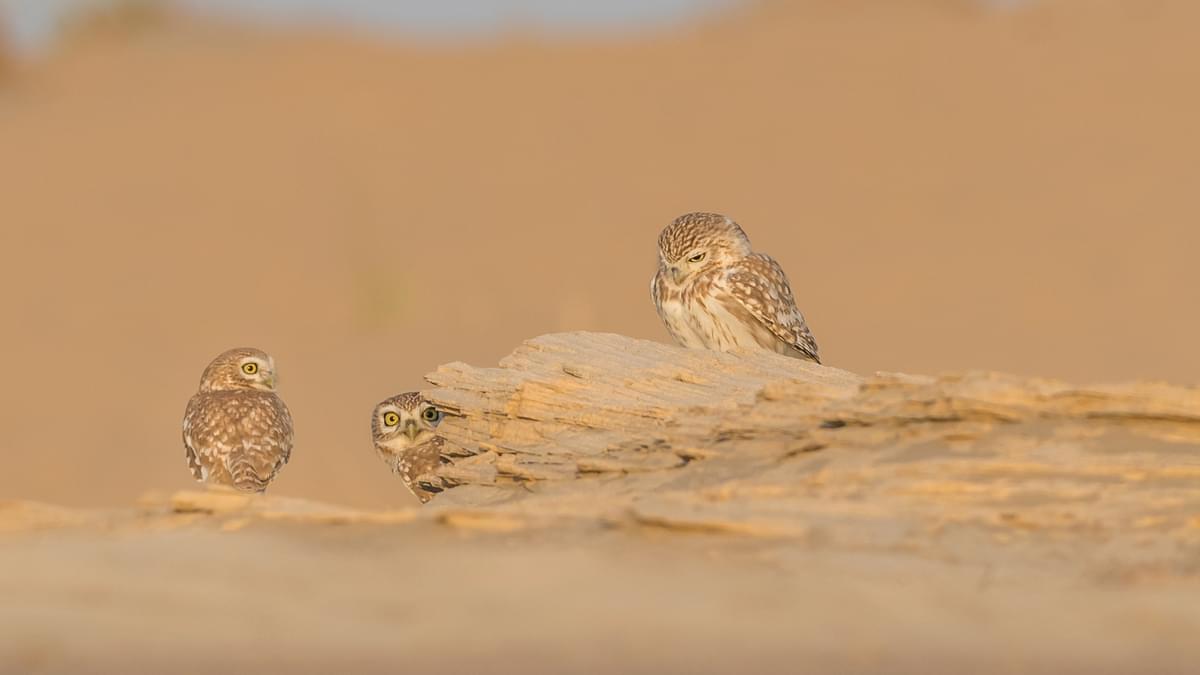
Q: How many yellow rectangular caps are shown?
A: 0